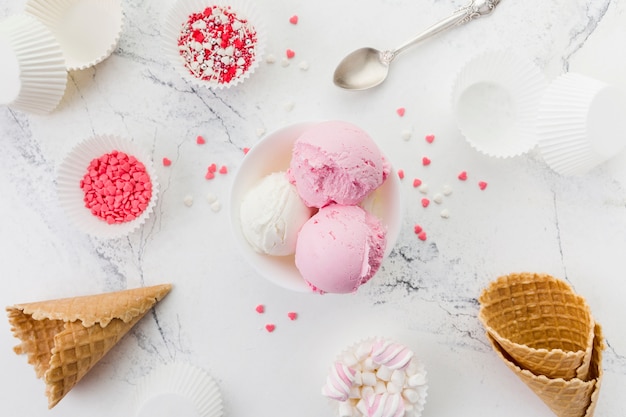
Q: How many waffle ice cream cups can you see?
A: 3